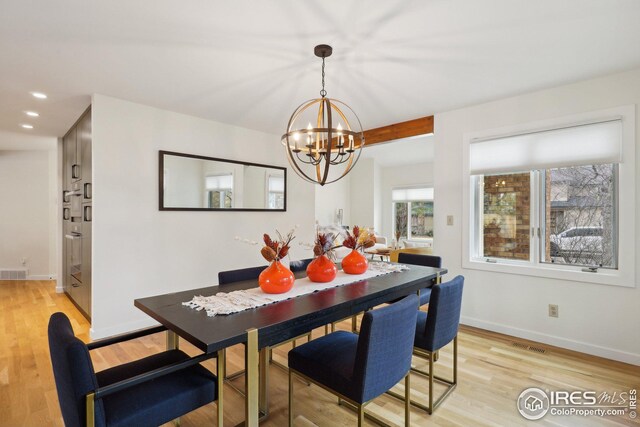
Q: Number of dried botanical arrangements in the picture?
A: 3